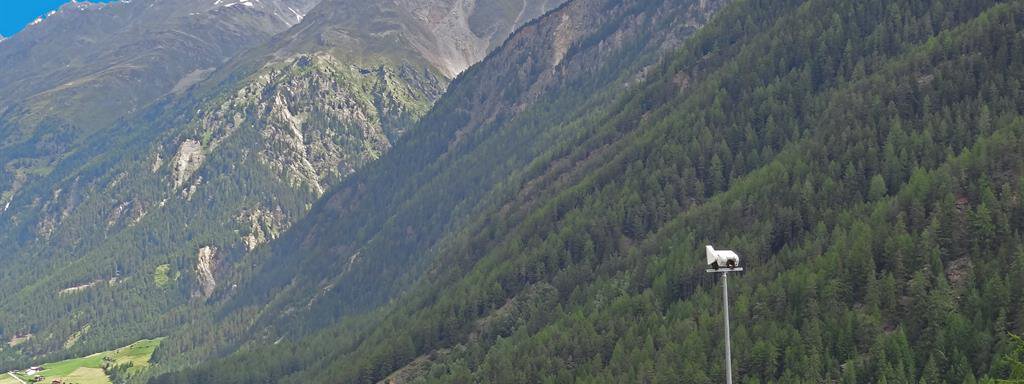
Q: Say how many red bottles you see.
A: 0